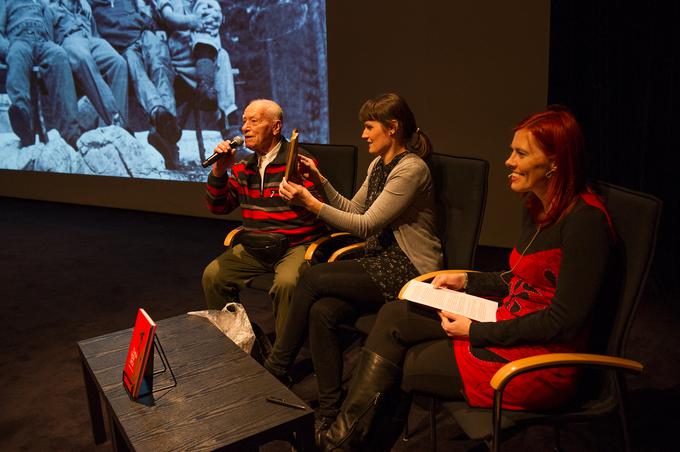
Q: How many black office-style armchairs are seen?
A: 3